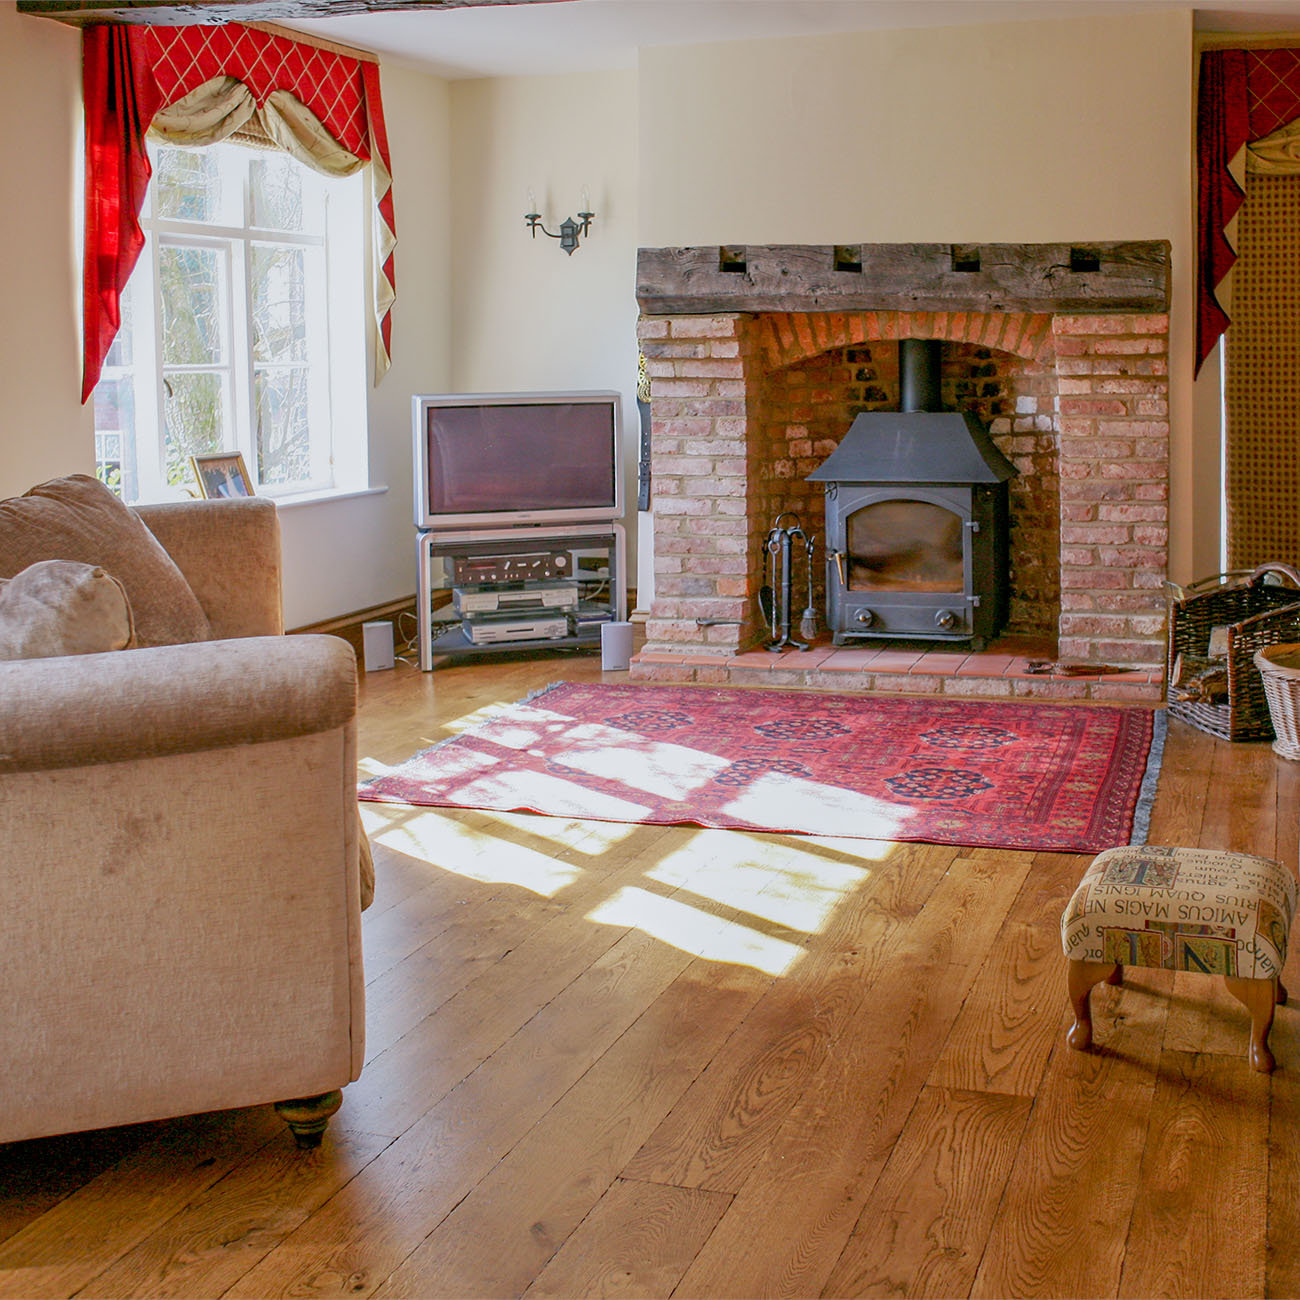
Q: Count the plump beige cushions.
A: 2